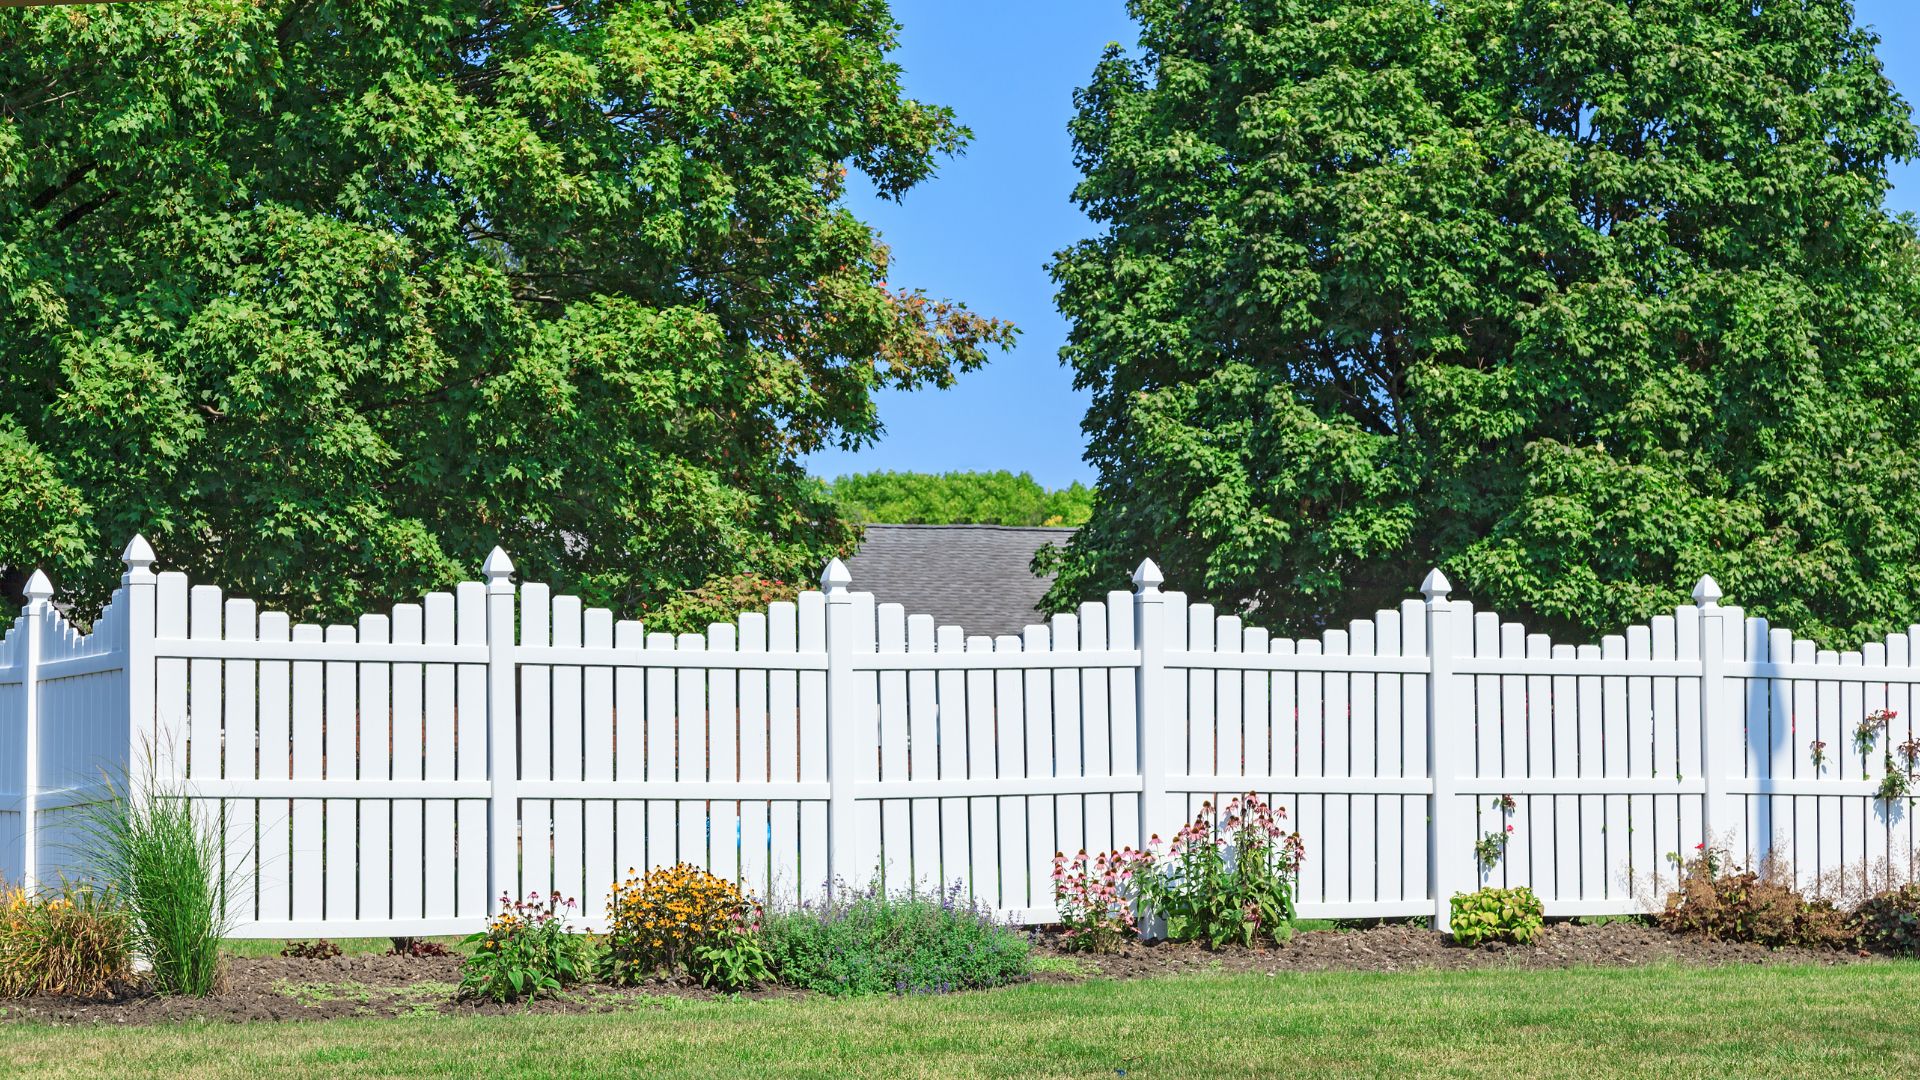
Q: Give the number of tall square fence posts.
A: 7